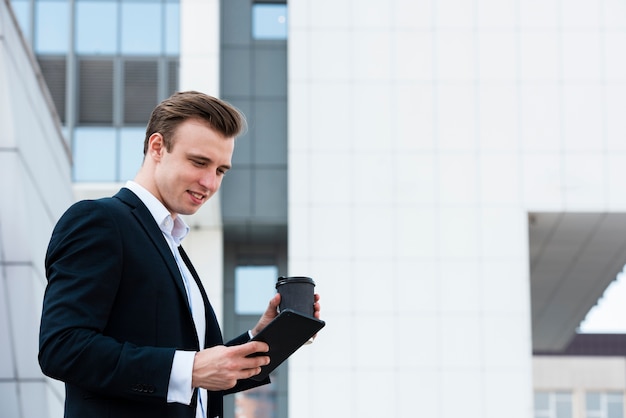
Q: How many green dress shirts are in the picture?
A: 0